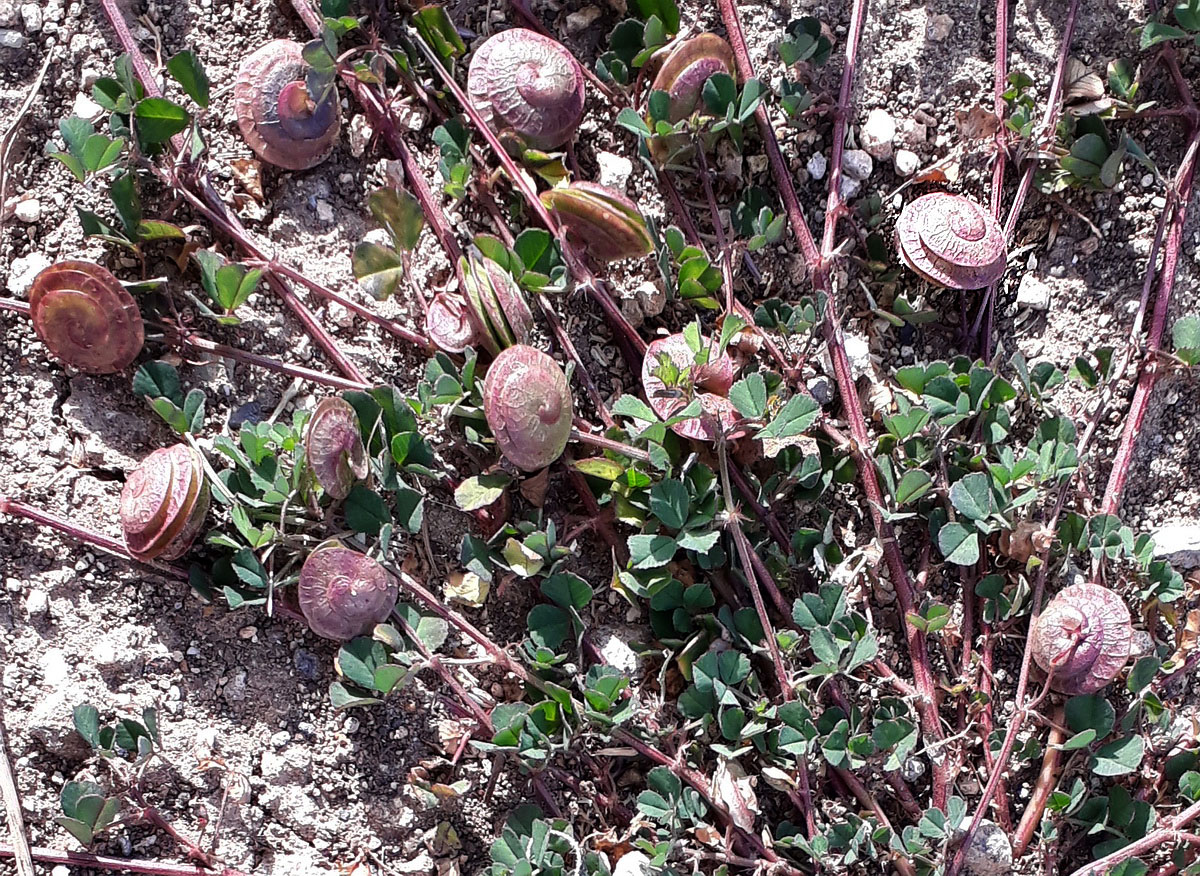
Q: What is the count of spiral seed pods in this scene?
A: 14